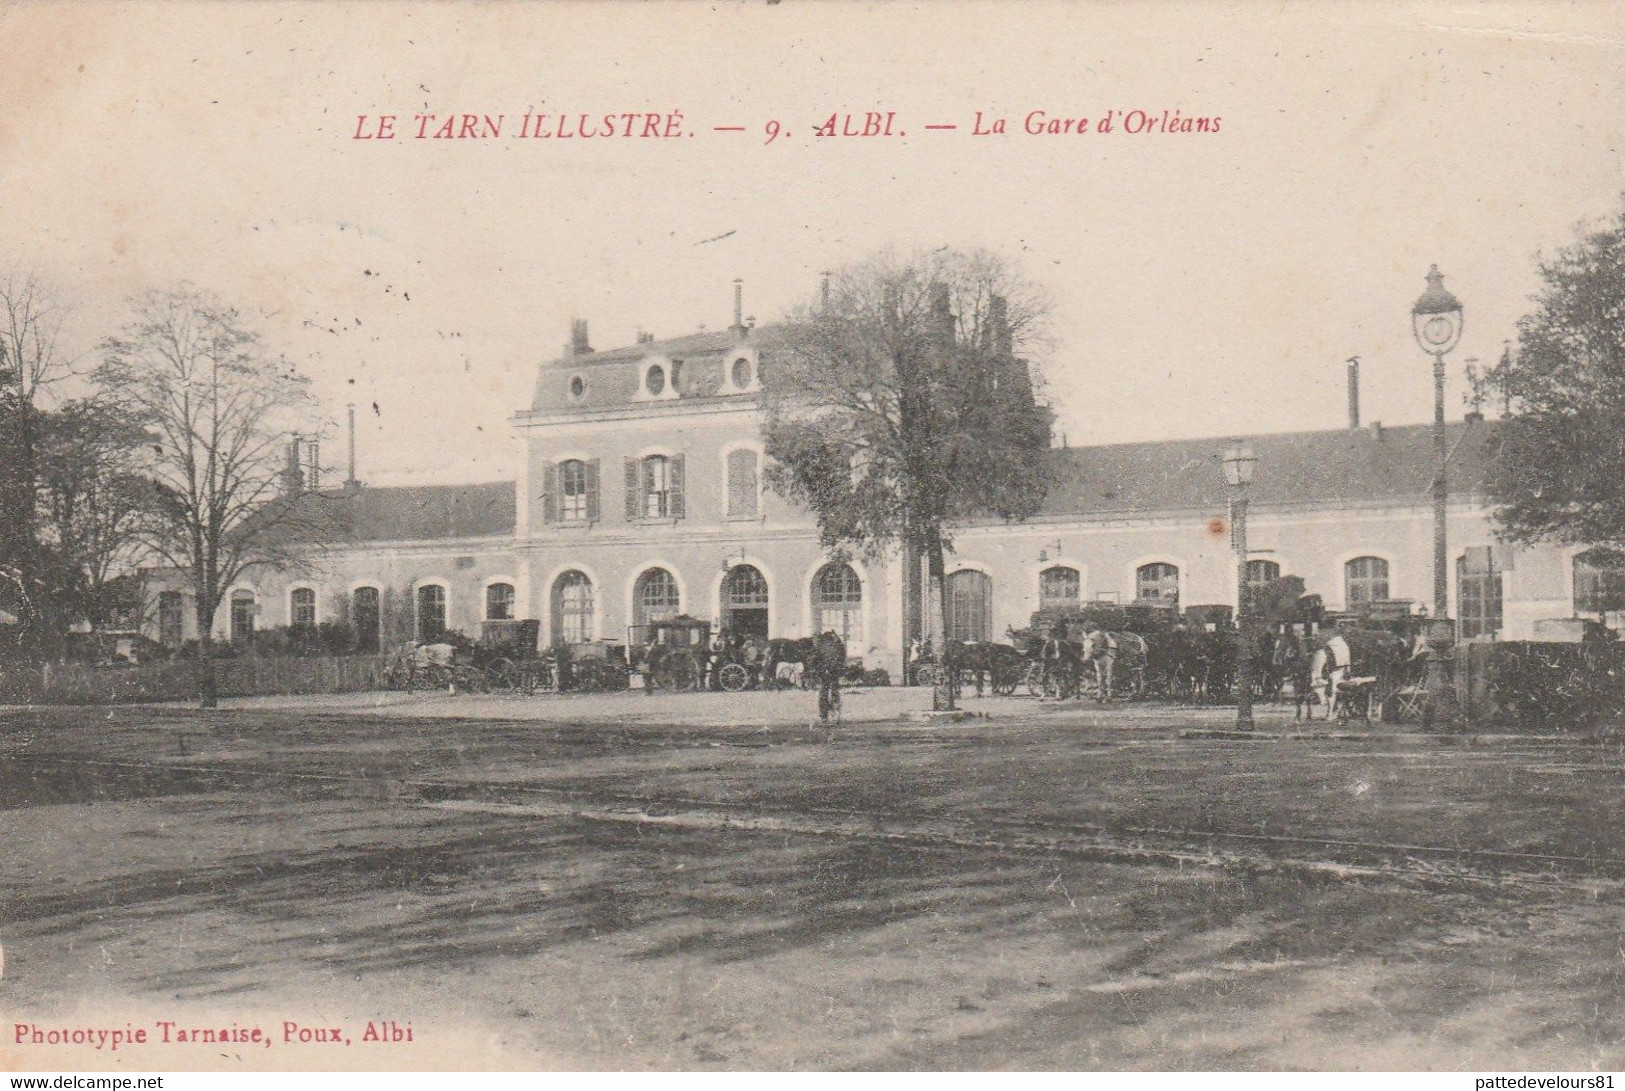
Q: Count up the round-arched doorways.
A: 4